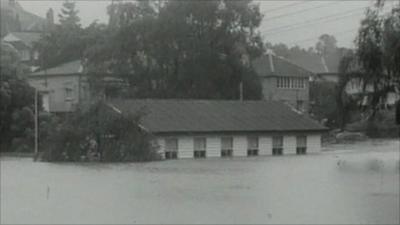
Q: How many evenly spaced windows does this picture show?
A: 6